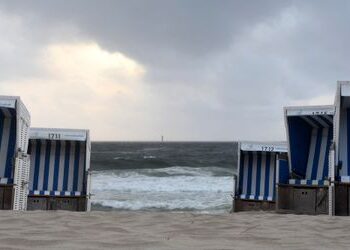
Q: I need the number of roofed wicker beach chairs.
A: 5